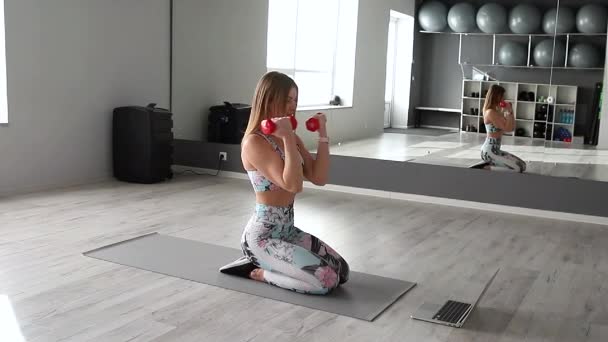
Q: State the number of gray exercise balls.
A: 9